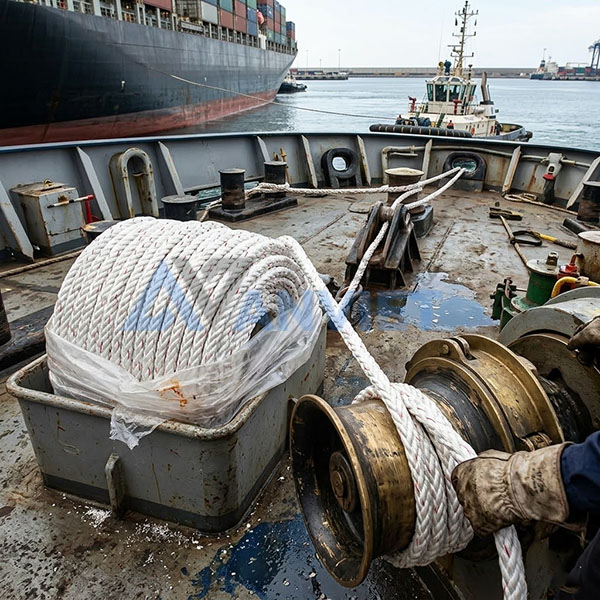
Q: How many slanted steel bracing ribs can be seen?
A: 9